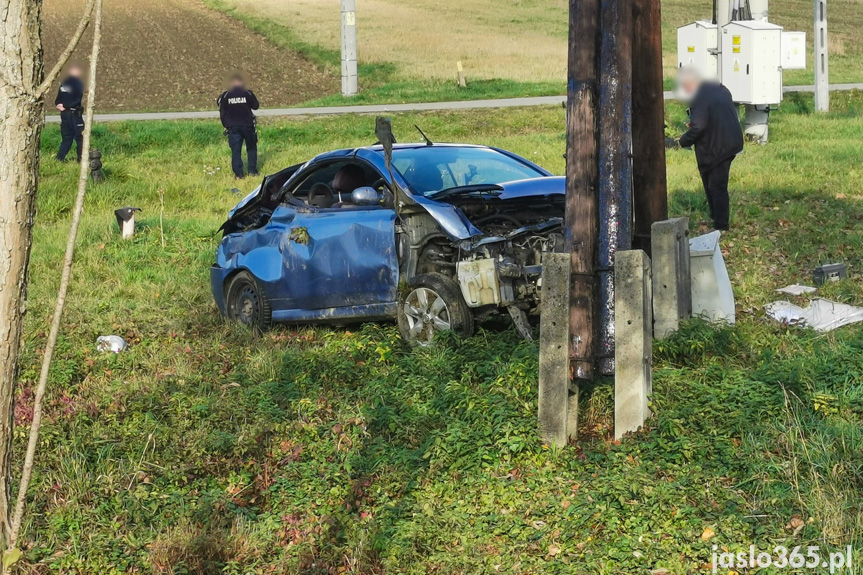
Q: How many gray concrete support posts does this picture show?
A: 3